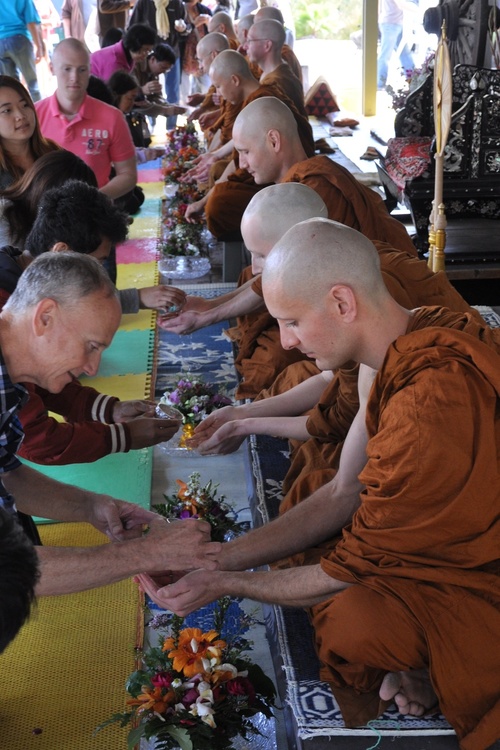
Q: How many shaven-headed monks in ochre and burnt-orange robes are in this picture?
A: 9